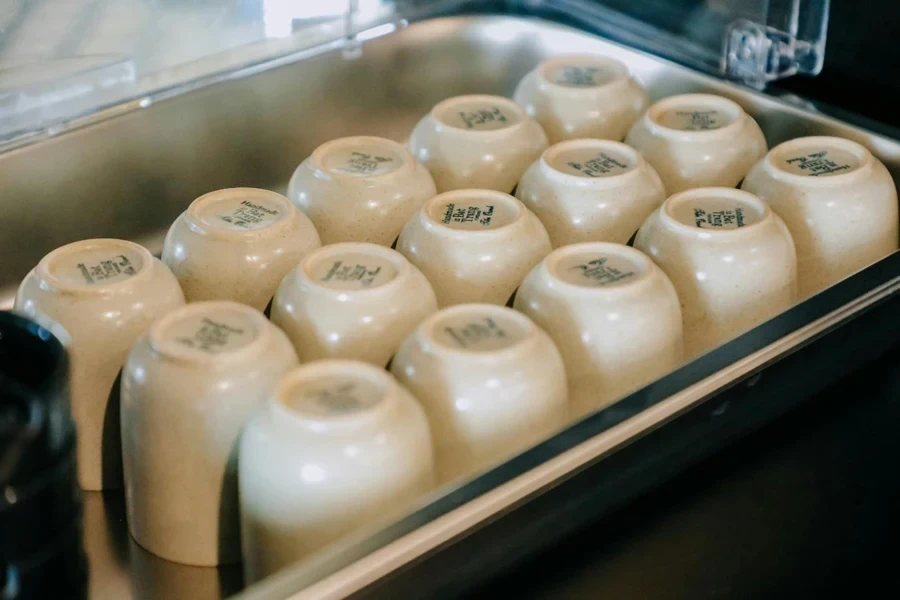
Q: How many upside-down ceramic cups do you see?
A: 15